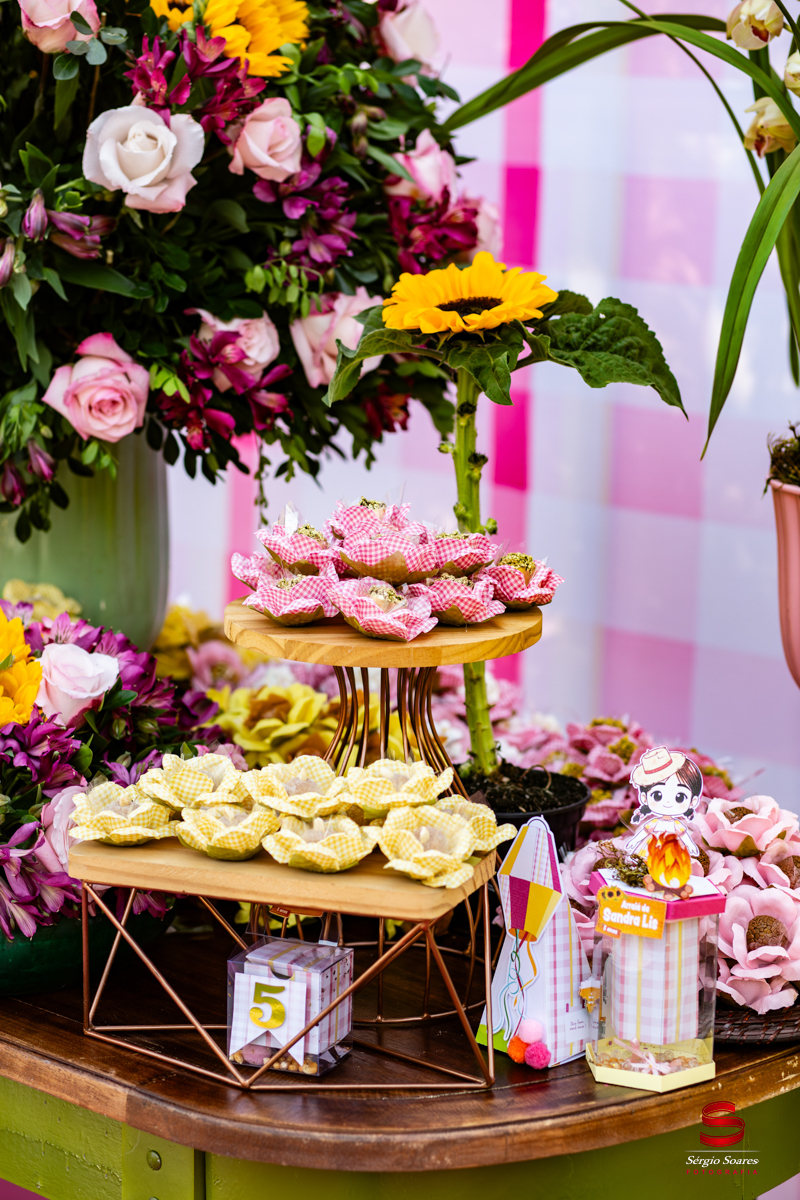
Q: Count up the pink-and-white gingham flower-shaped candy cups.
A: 9